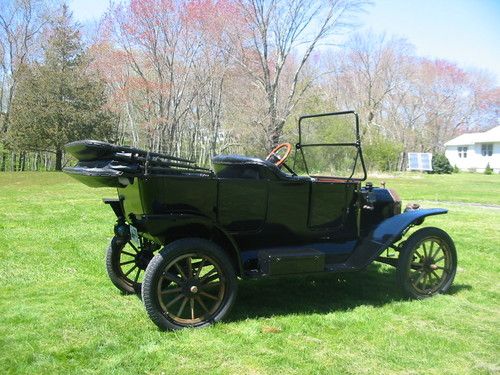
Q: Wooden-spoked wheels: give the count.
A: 3